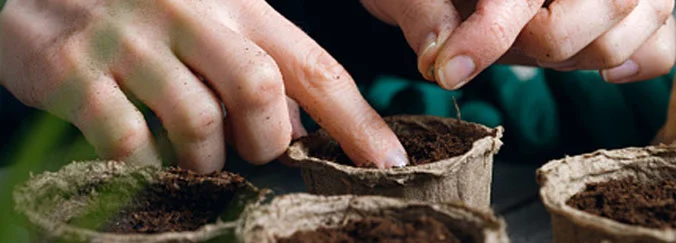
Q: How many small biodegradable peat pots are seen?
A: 4